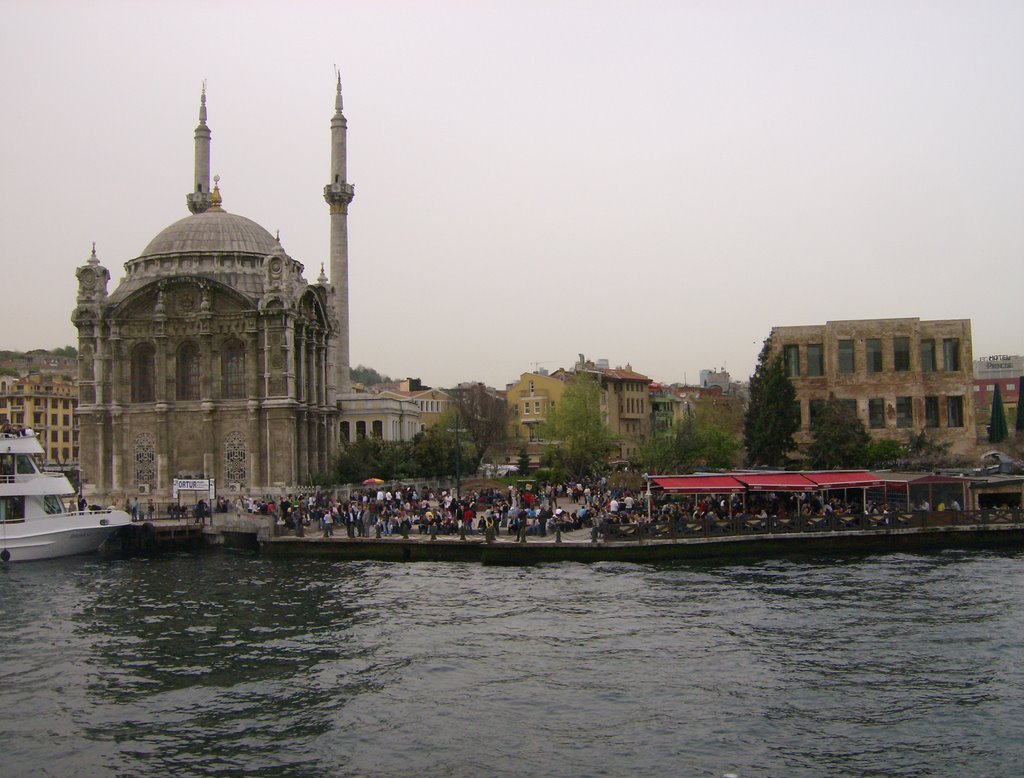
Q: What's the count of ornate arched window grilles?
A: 2